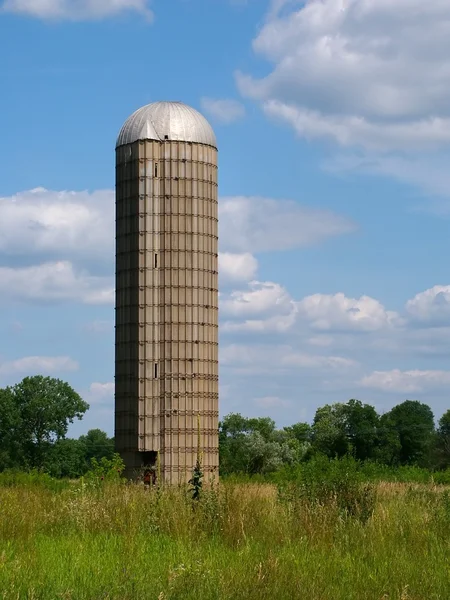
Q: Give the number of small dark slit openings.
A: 3